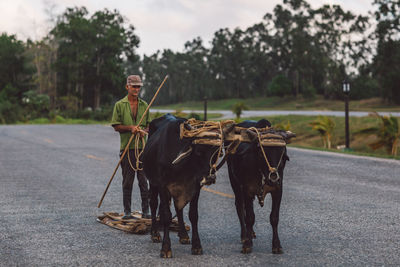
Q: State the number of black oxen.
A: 2